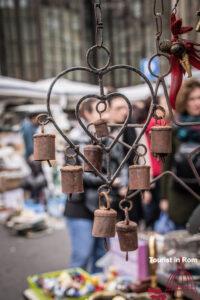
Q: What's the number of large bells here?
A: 7